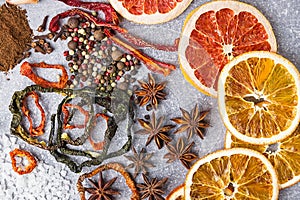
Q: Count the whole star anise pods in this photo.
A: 7